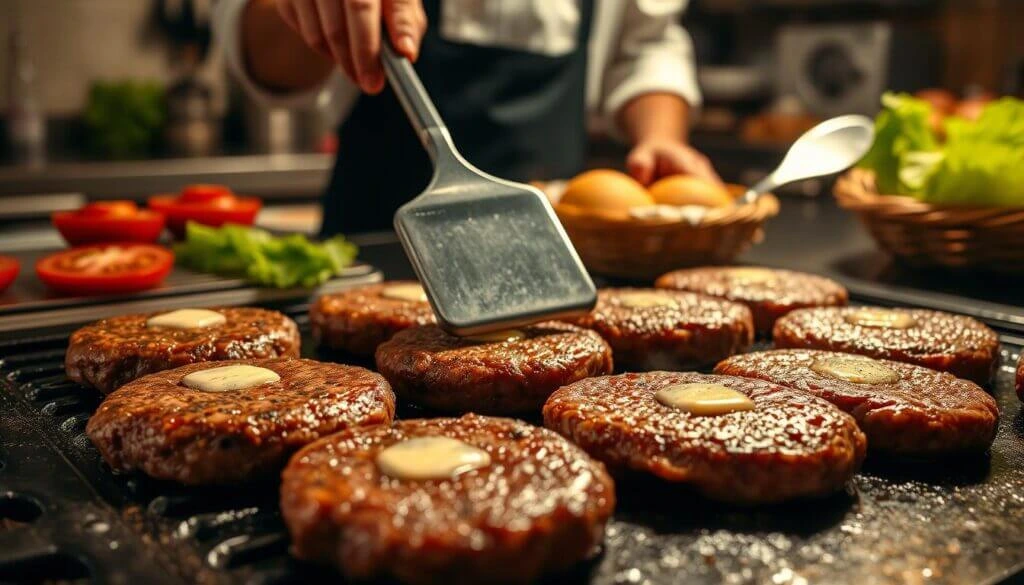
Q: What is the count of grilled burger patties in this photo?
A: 10